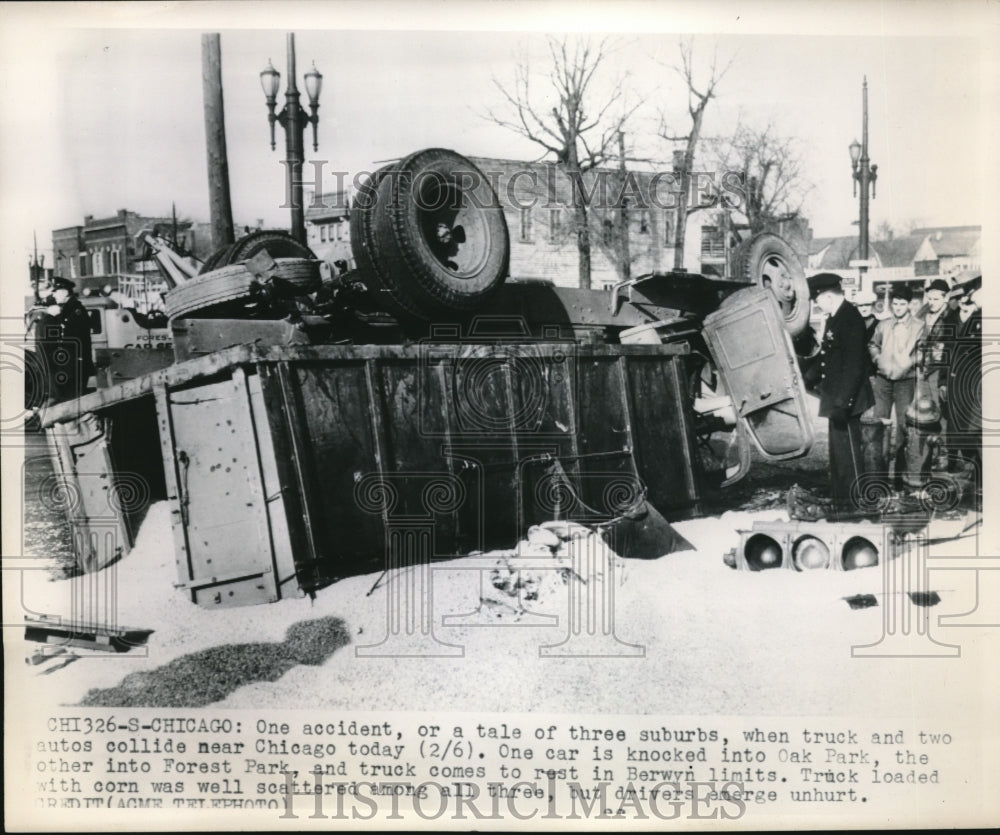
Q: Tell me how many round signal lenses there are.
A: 3